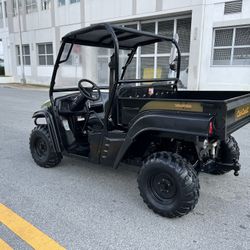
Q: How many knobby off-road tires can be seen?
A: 3